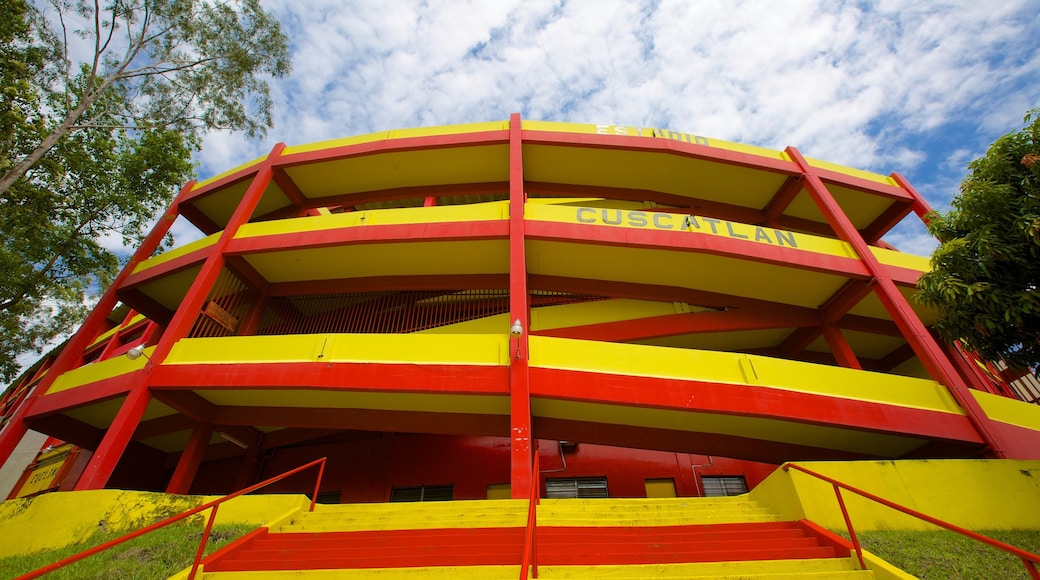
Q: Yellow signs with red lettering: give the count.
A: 0